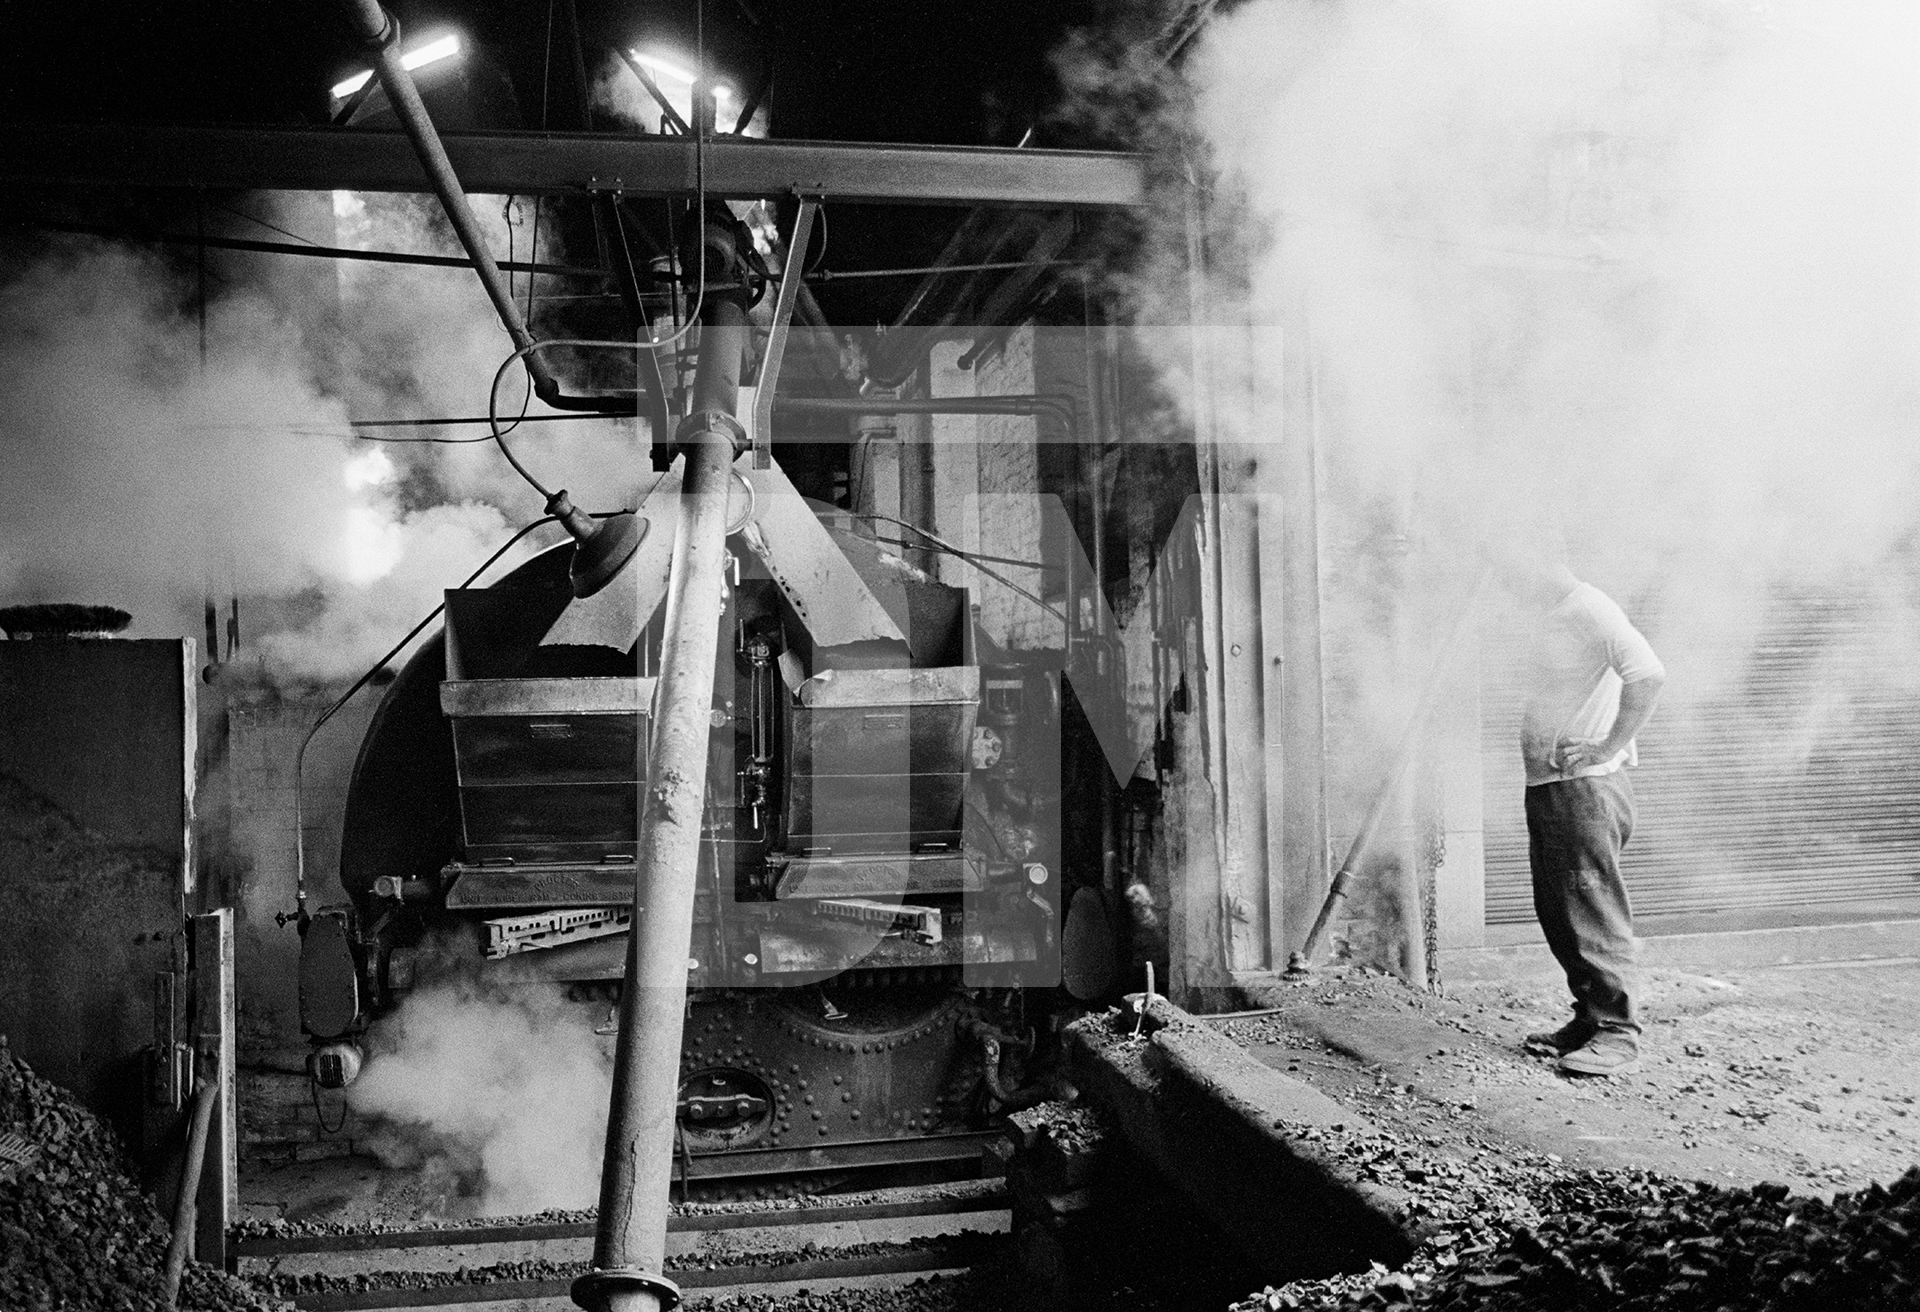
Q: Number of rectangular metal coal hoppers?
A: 2